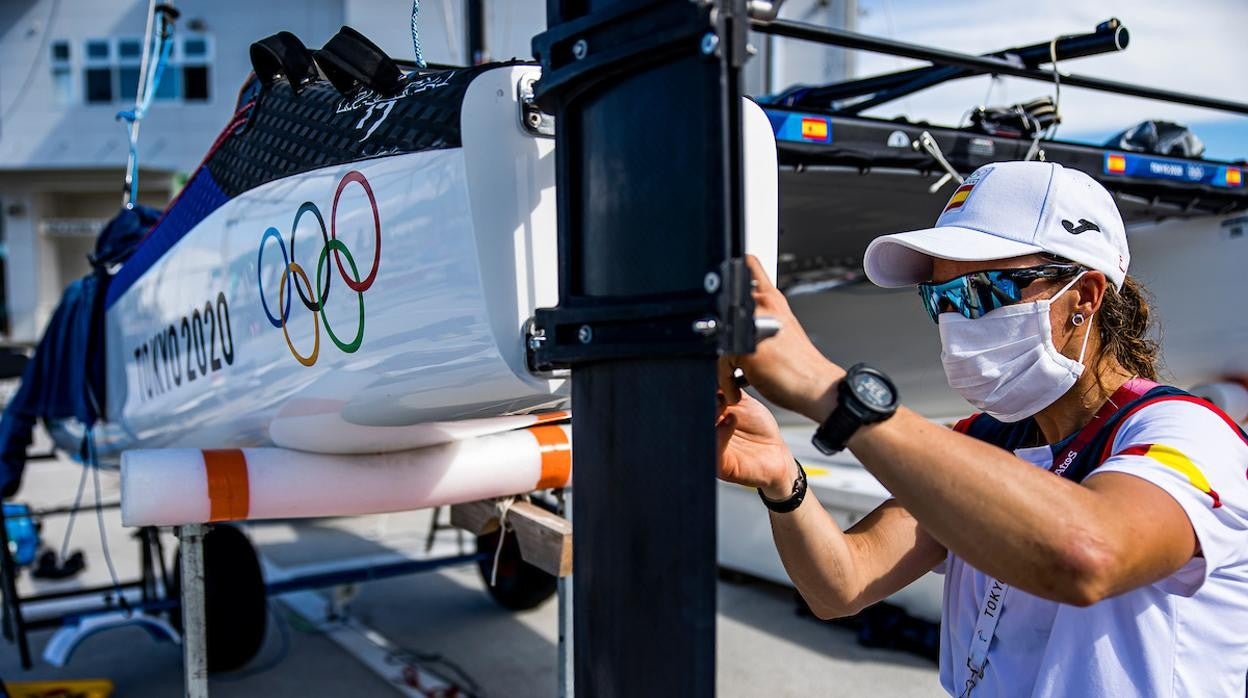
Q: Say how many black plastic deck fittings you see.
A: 2